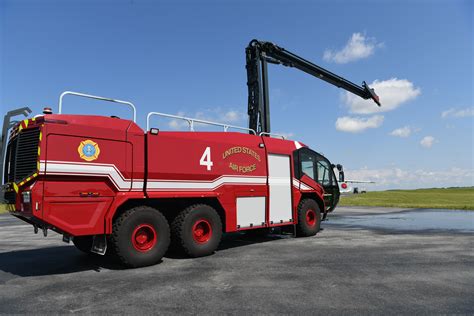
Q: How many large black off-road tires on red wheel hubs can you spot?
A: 3